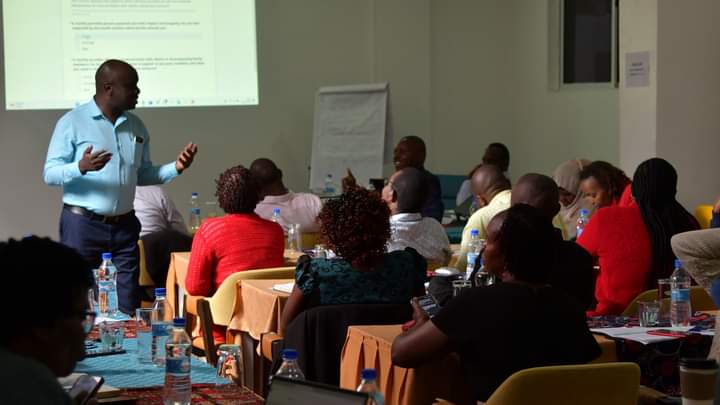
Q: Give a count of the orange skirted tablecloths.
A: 3